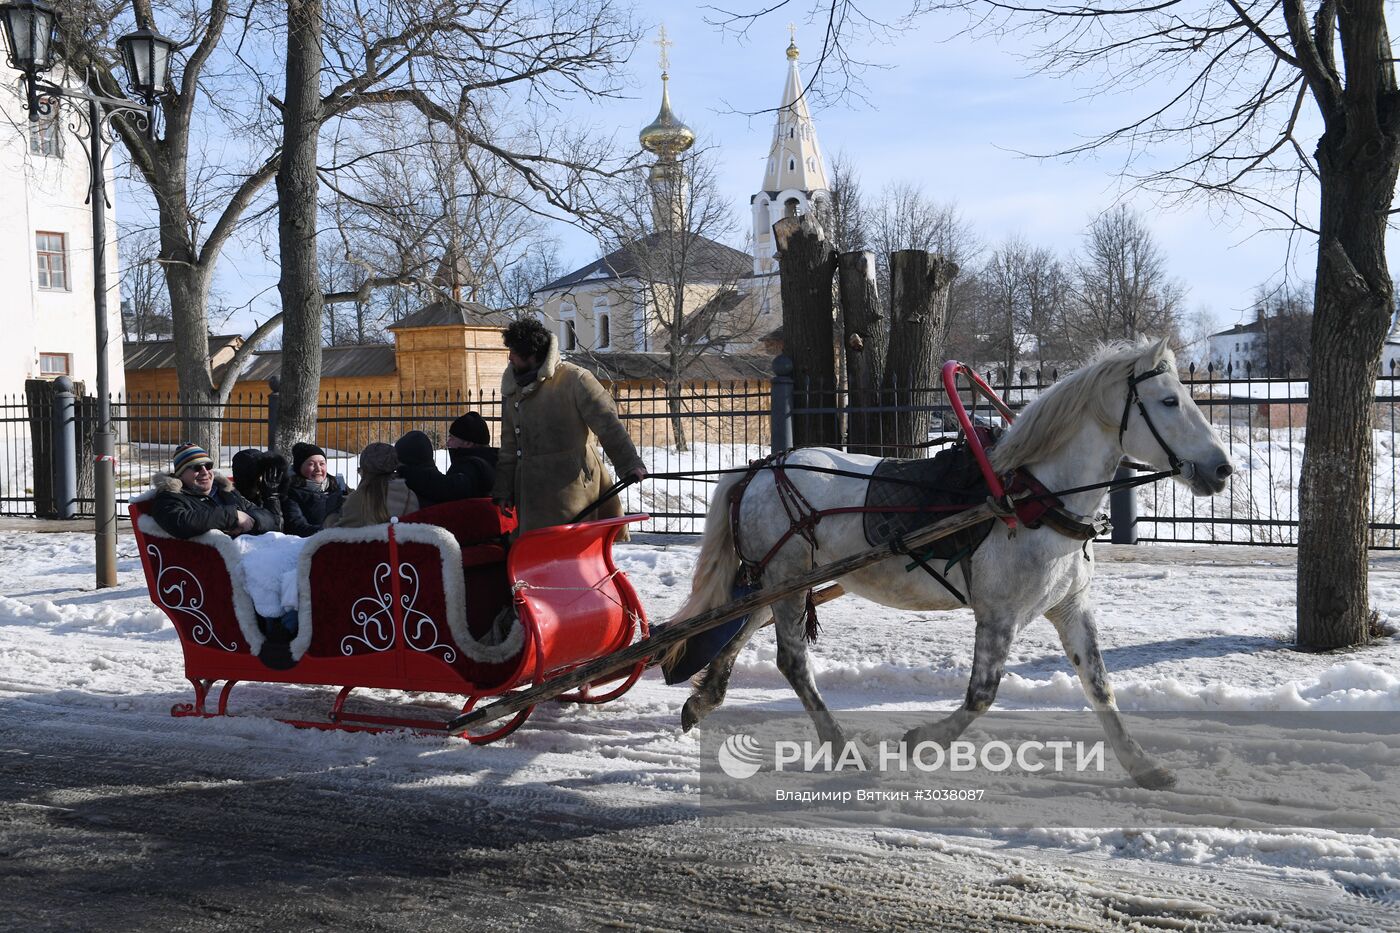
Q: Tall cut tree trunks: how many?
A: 3